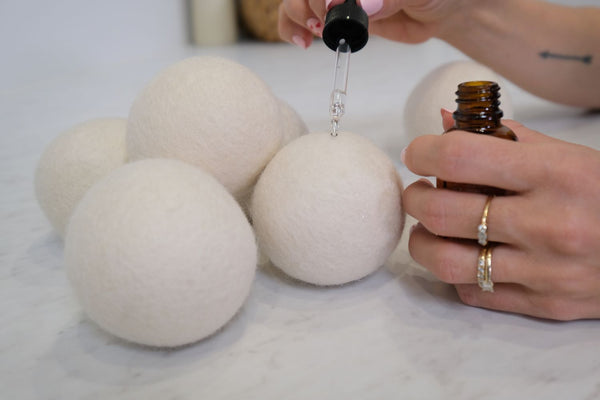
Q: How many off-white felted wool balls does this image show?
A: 6